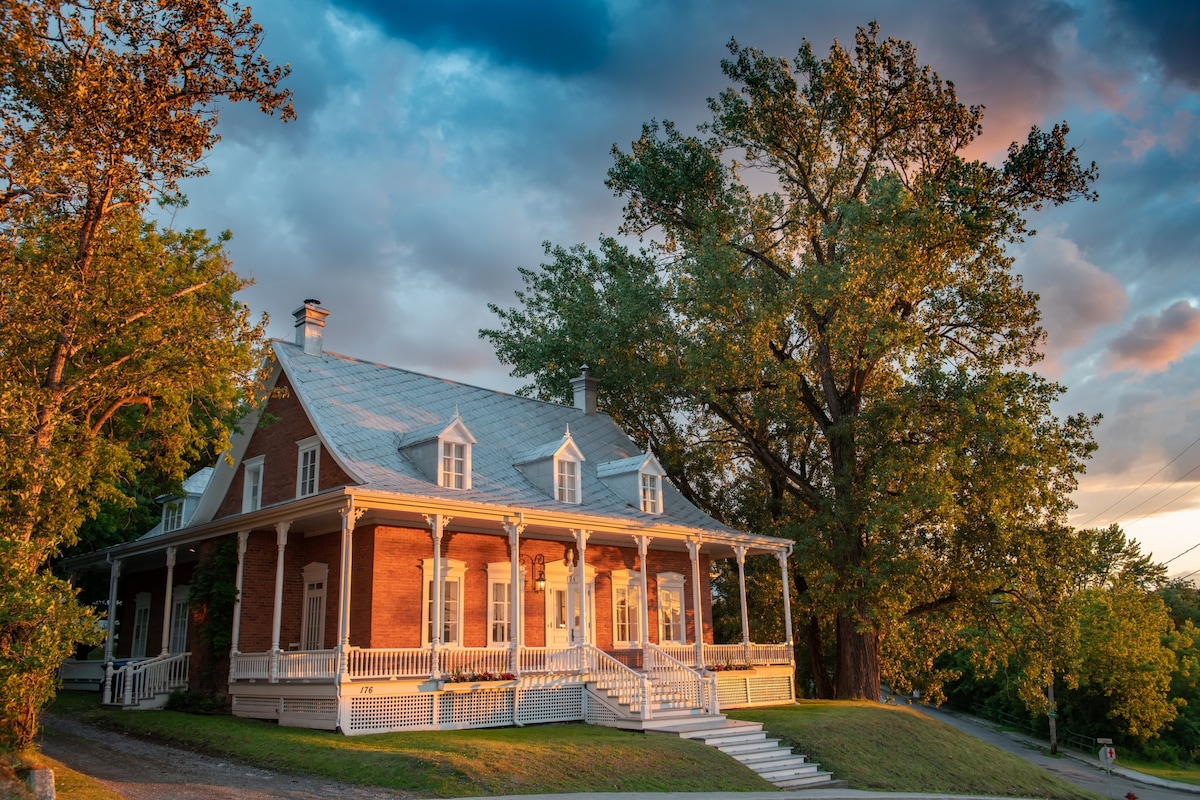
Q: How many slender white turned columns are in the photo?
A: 12